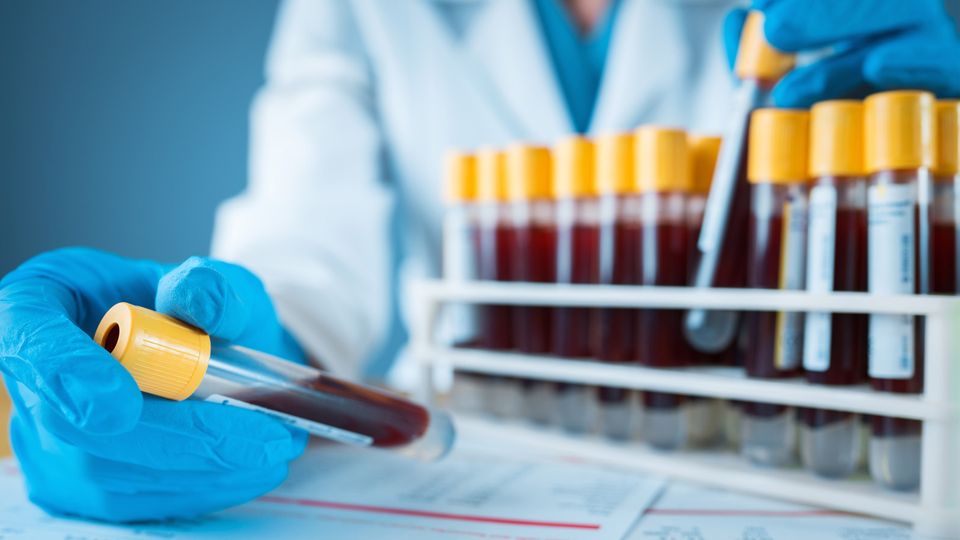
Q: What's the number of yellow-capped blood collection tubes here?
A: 13